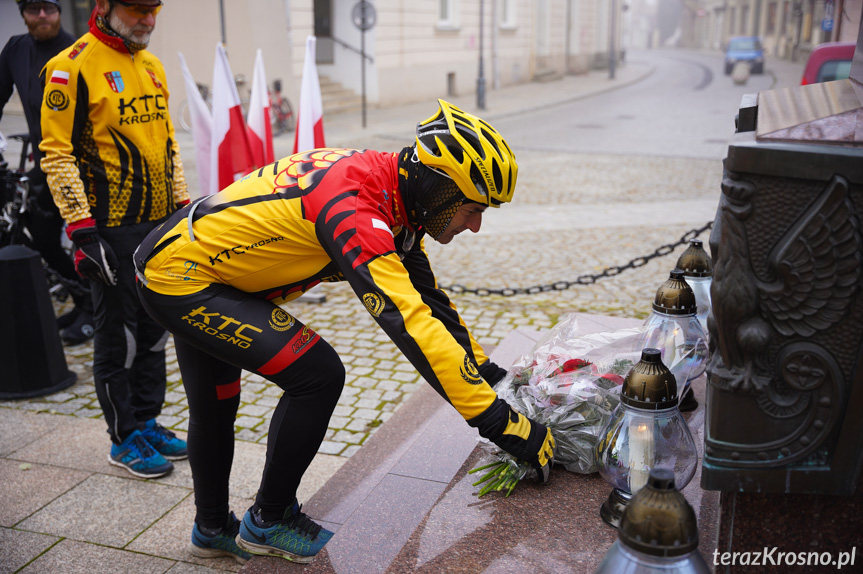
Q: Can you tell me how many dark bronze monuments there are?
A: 1